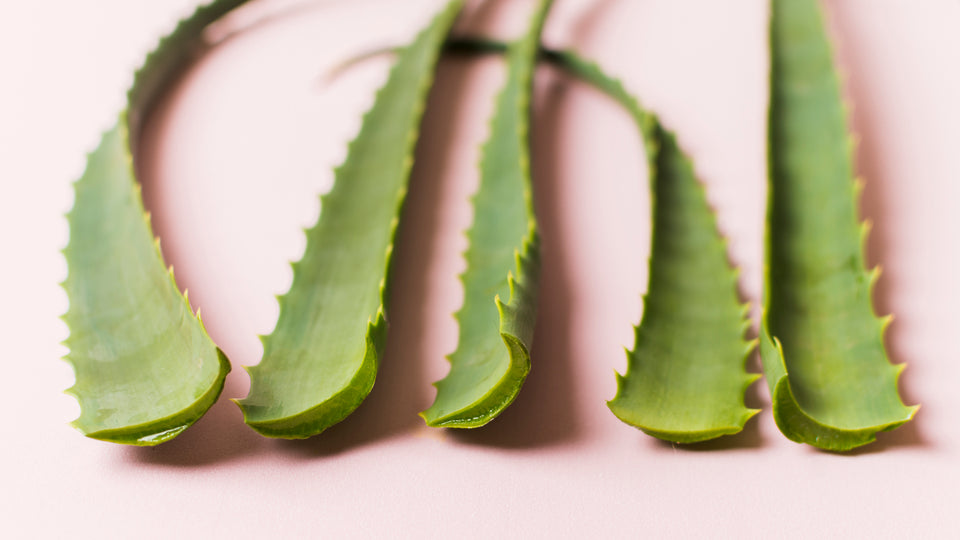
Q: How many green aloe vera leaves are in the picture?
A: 5